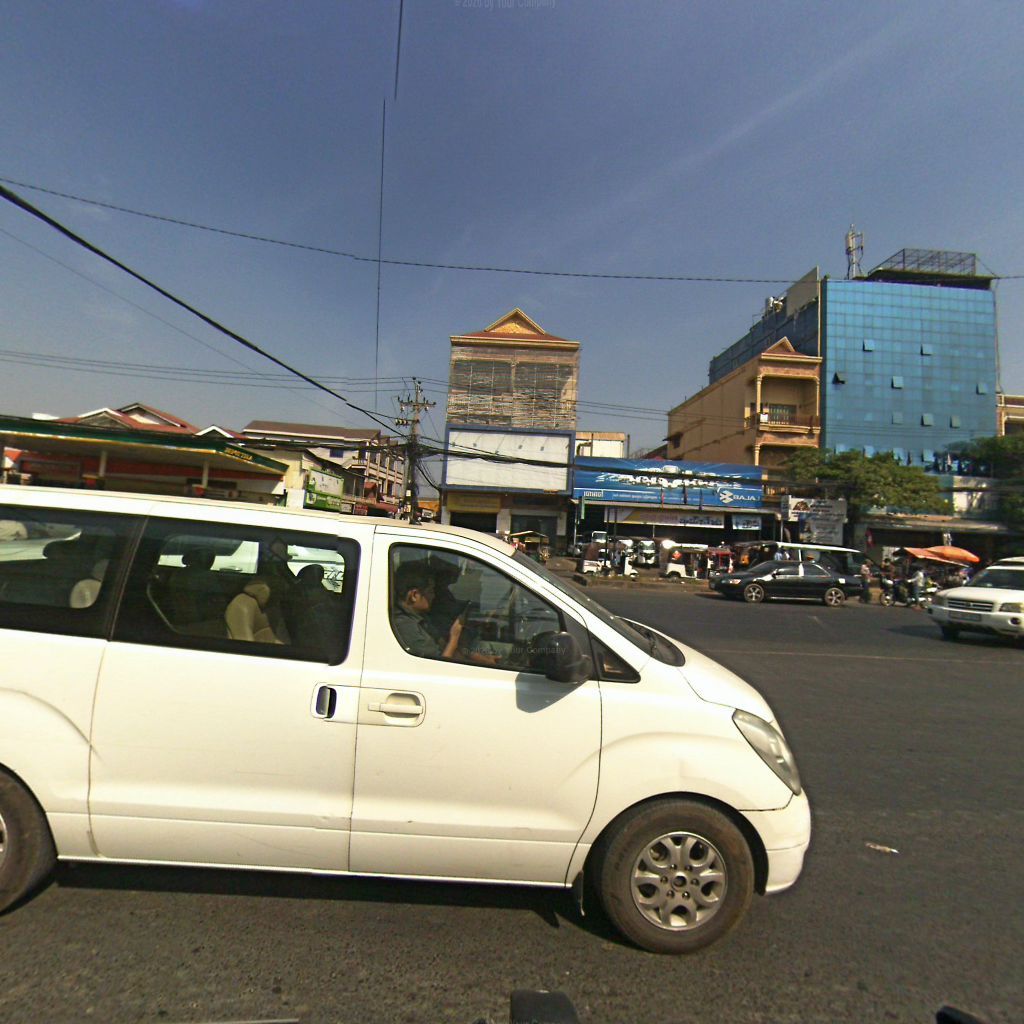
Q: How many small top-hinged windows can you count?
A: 12